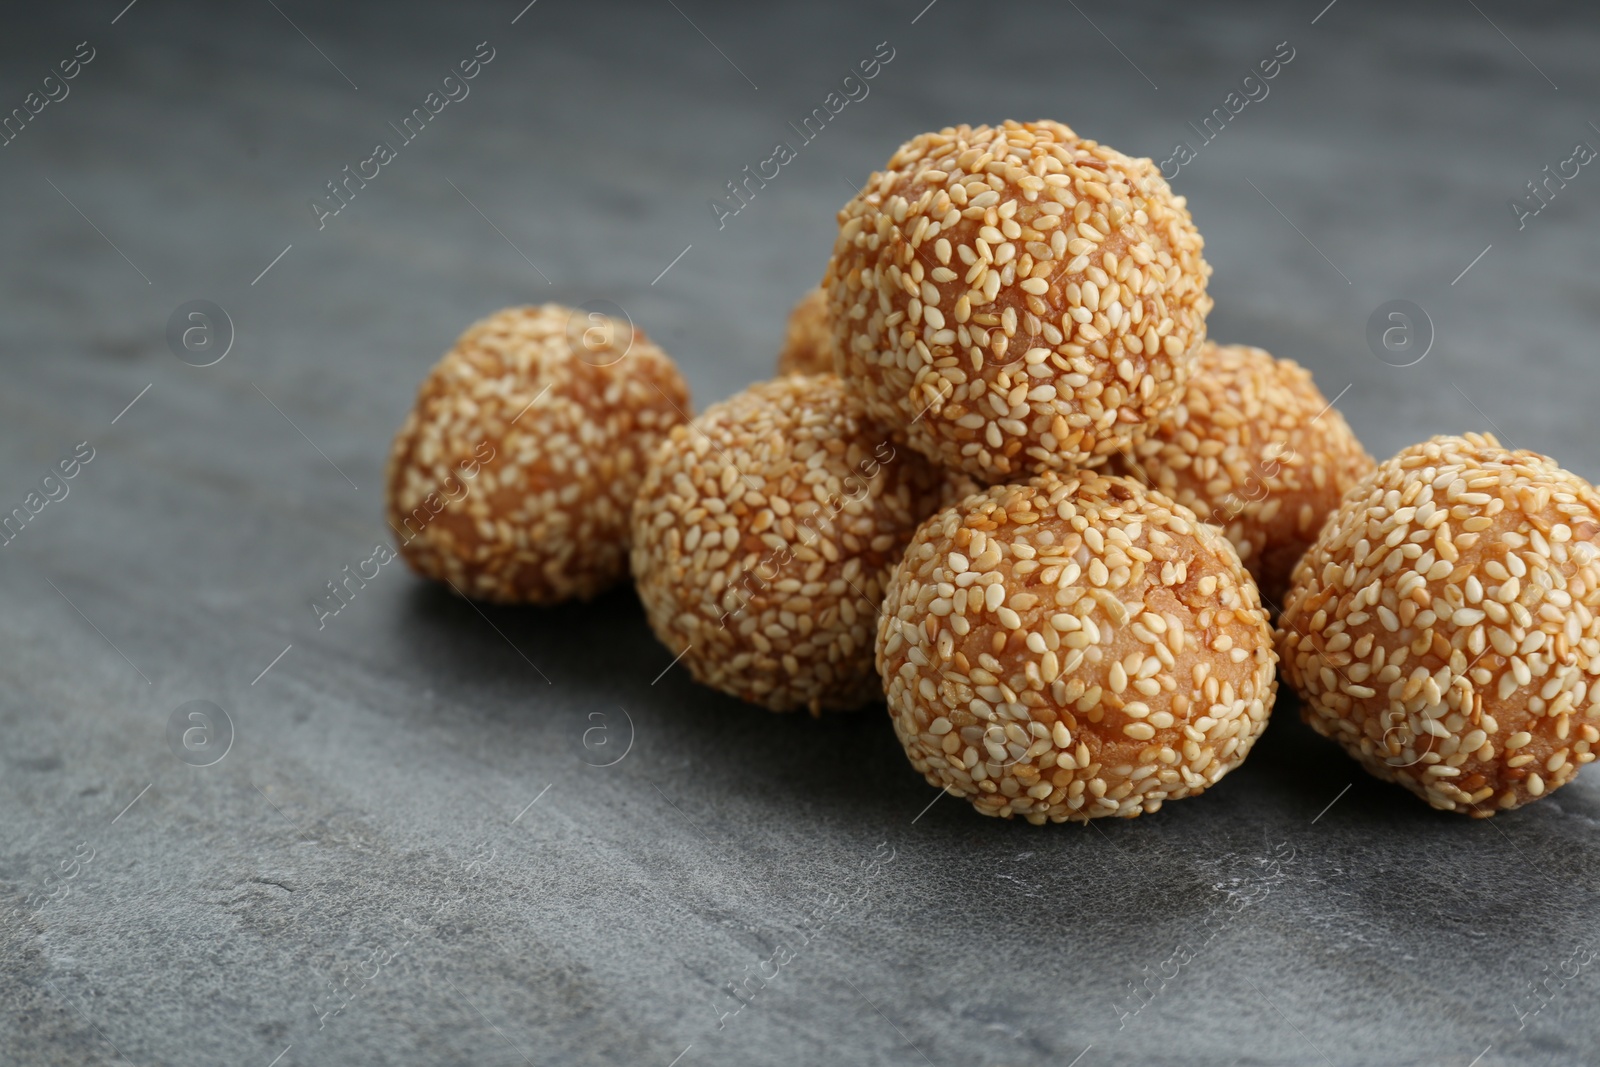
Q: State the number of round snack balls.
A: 7